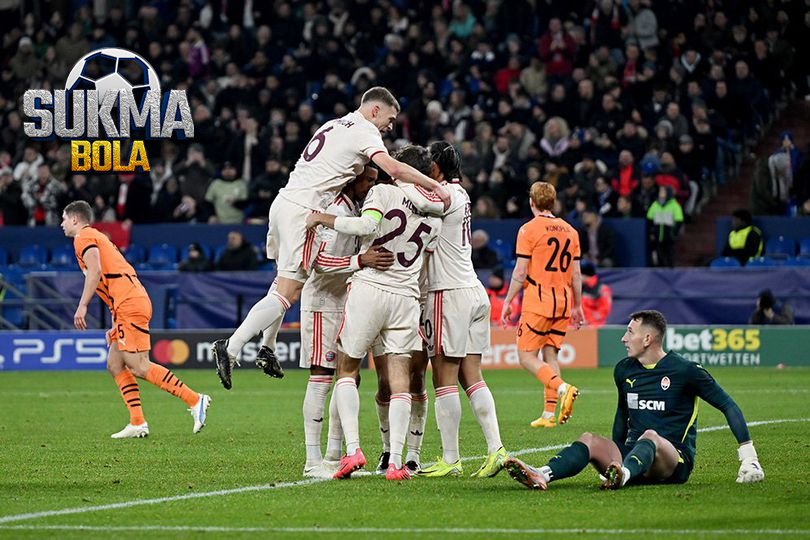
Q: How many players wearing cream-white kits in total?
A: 5